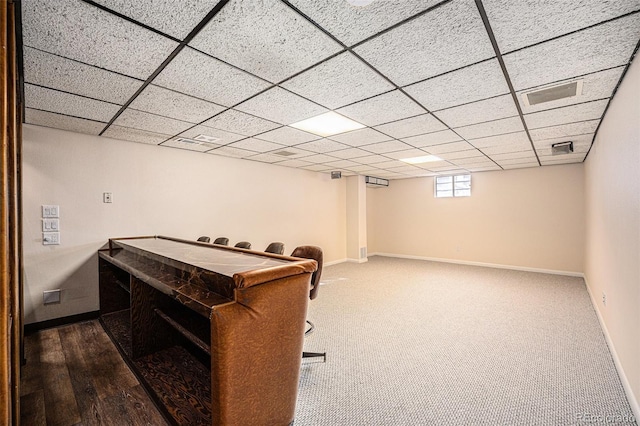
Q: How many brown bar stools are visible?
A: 5